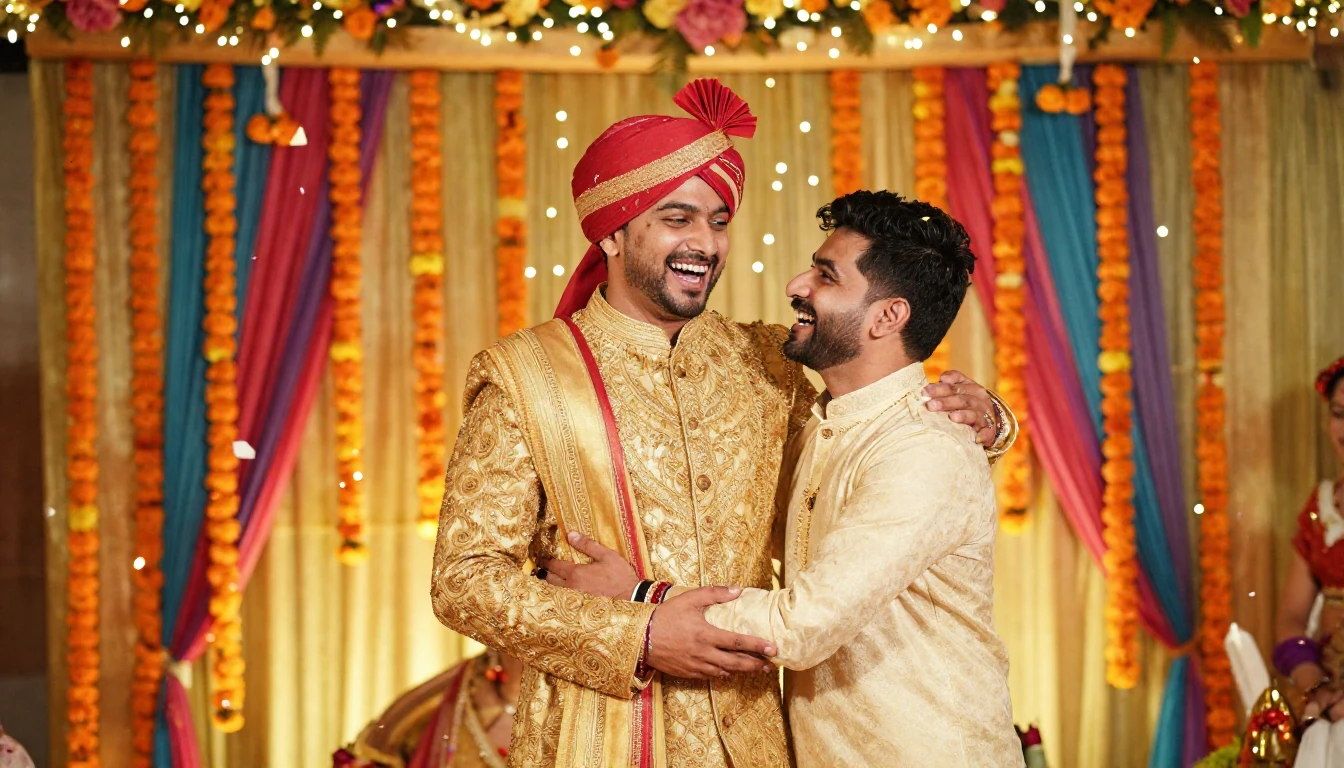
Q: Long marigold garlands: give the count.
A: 11